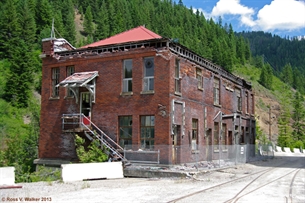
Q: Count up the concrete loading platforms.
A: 1